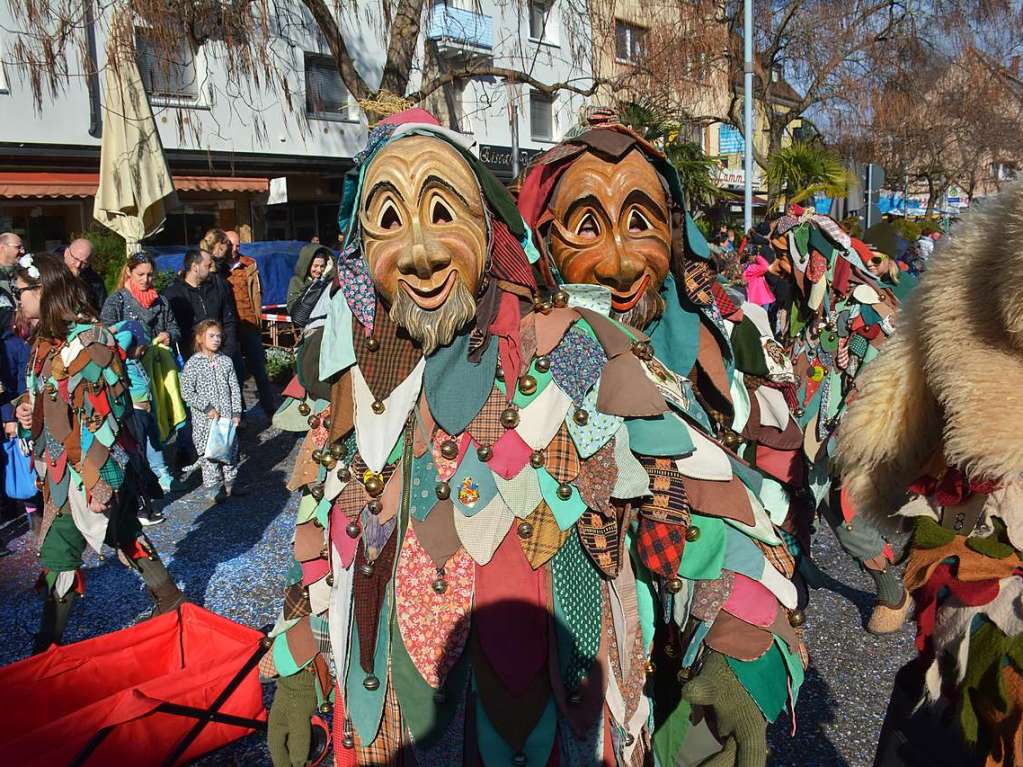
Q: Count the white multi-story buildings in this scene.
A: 1